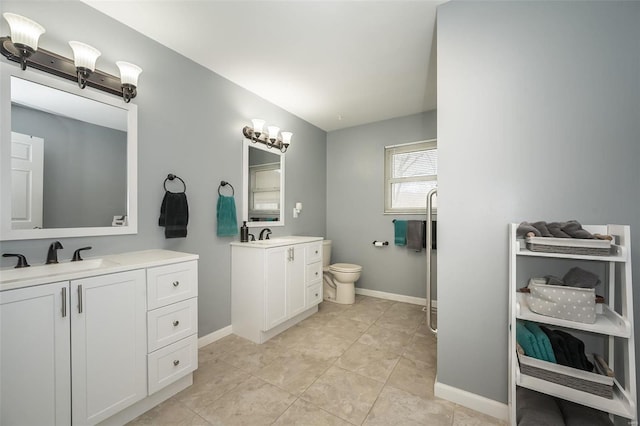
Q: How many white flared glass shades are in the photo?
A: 6